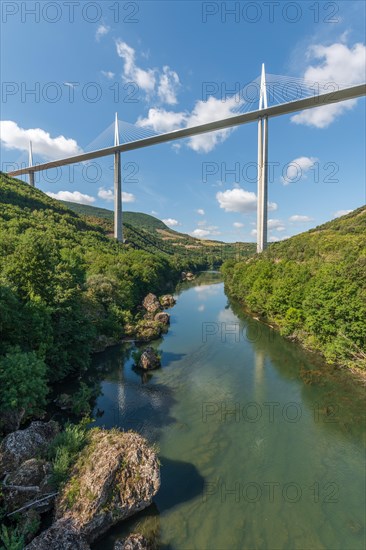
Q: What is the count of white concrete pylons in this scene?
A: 3